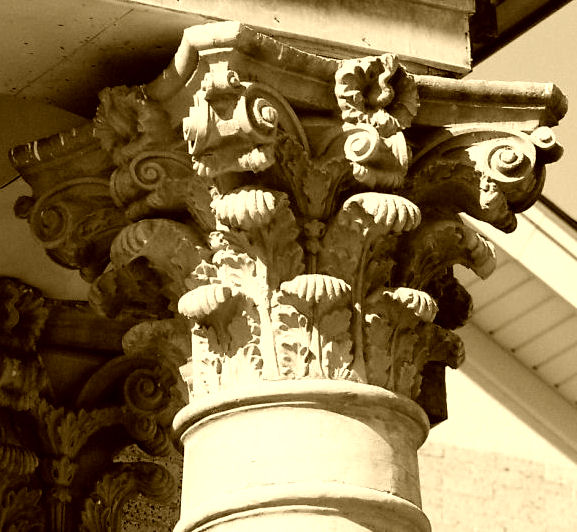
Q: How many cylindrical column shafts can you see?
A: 1